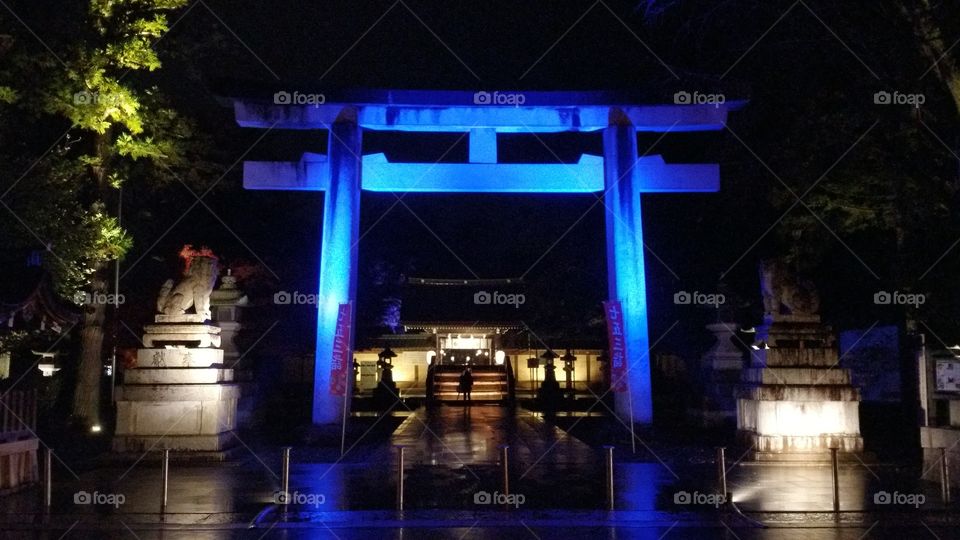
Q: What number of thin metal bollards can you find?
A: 9